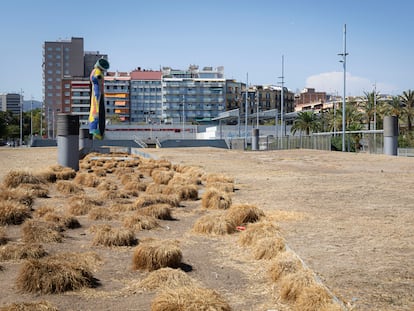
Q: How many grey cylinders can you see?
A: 4